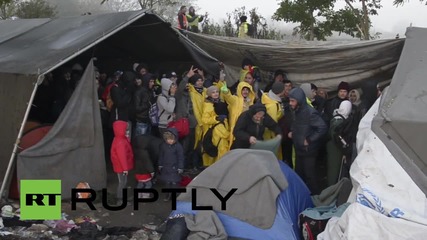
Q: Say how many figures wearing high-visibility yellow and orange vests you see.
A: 3